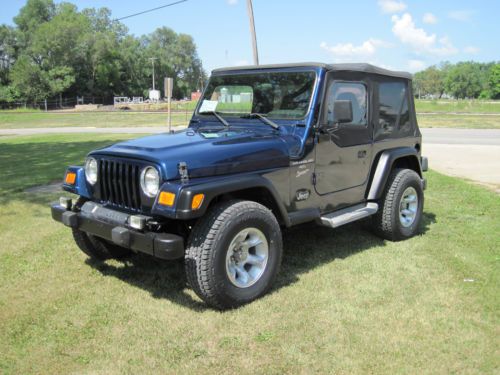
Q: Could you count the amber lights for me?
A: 3